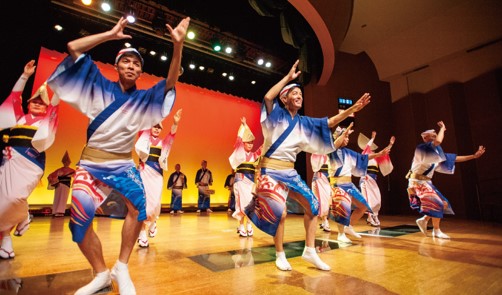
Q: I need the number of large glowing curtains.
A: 1